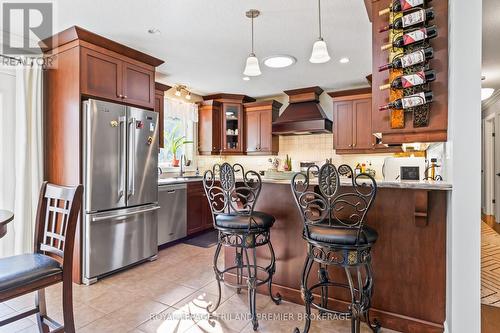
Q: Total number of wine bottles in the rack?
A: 6